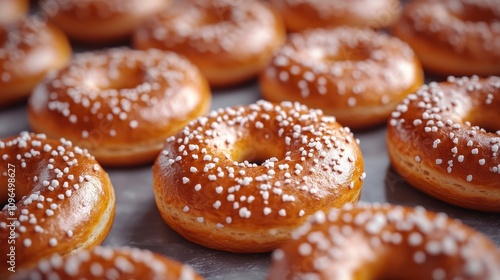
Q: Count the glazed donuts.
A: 13